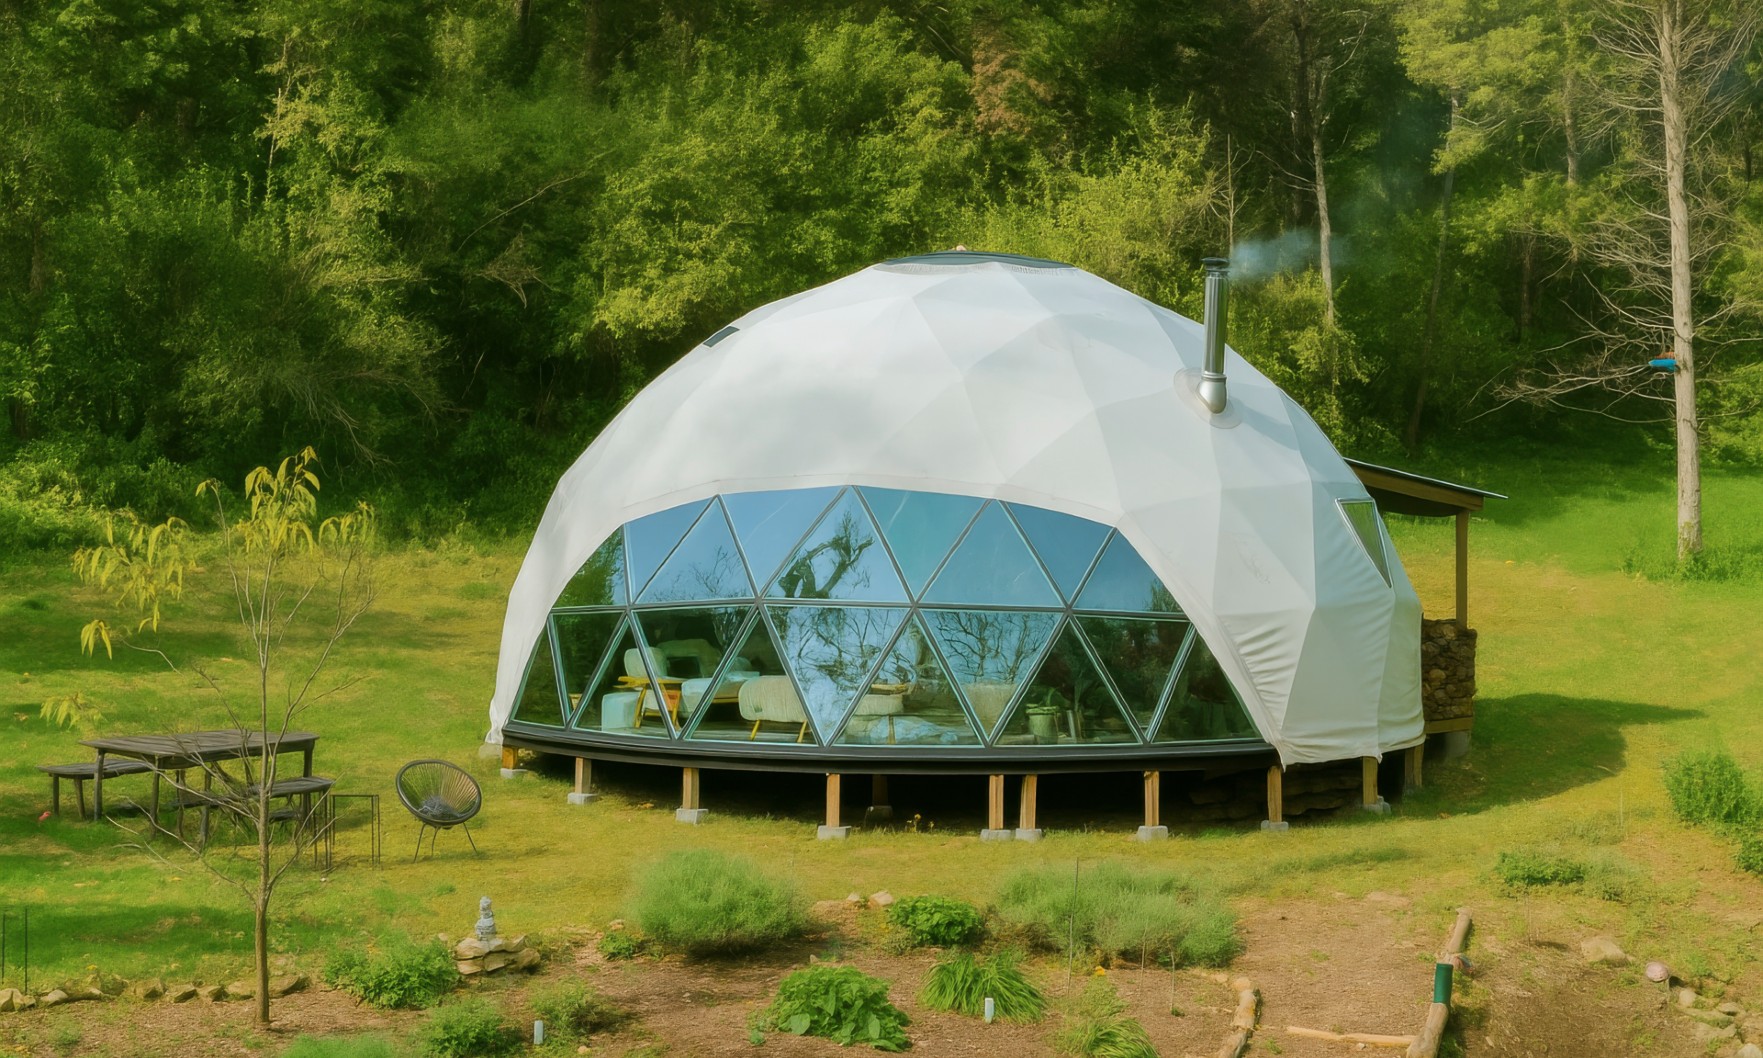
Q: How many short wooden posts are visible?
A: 11